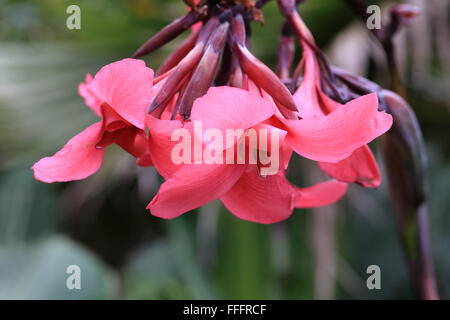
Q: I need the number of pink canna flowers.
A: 3